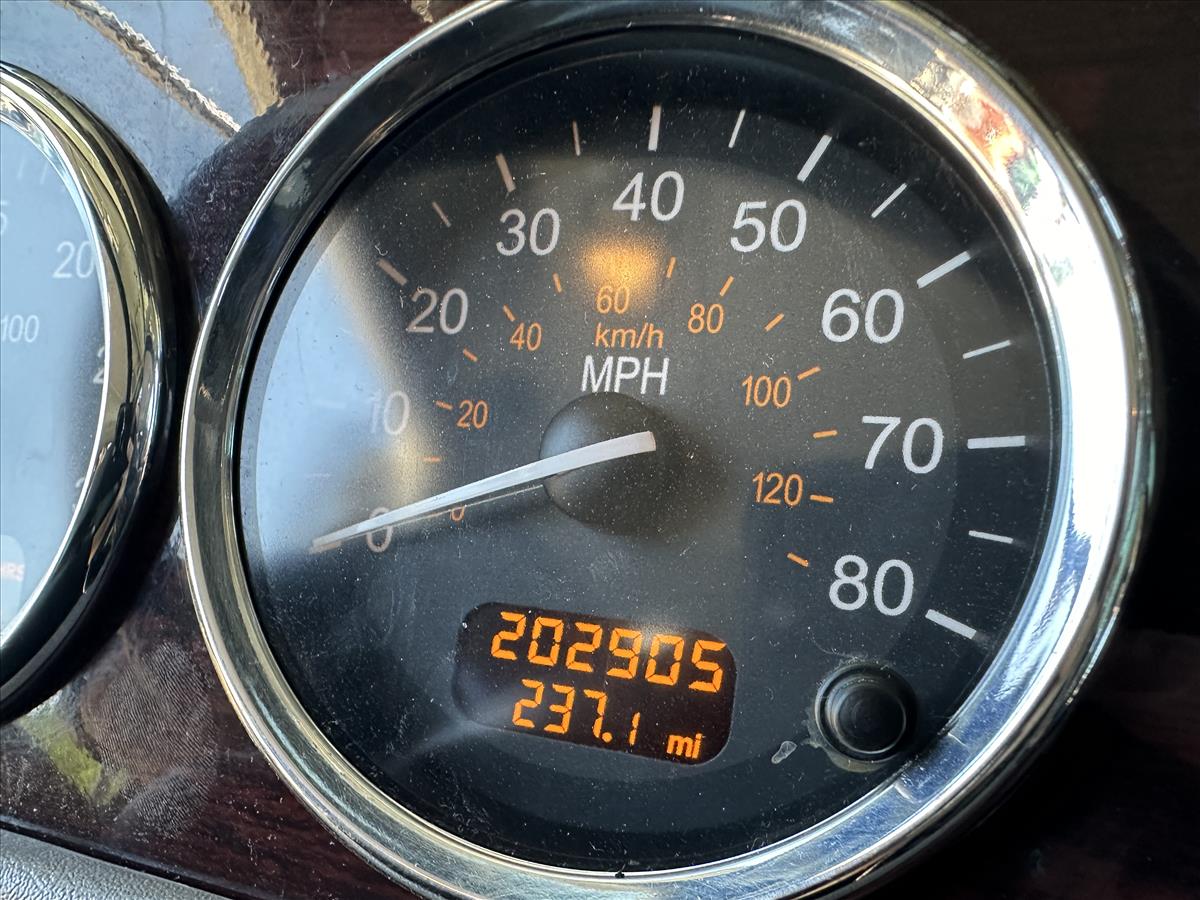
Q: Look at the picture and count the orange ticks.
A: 12